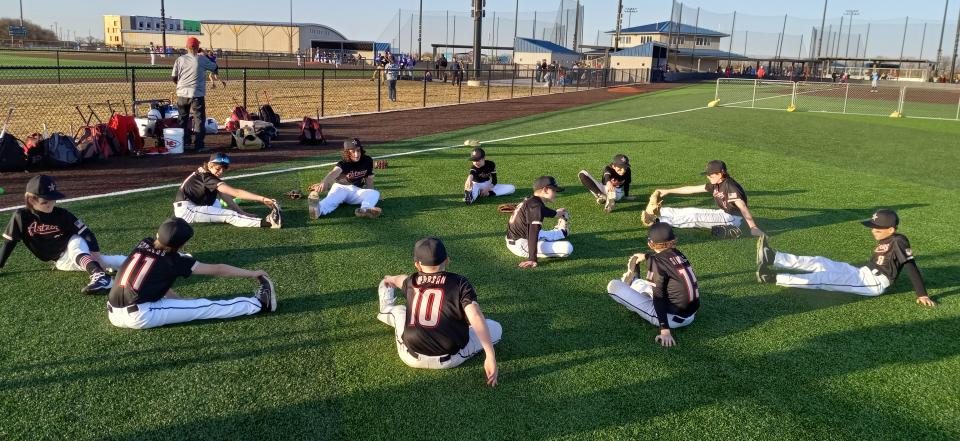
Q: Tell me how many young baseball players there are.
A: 11